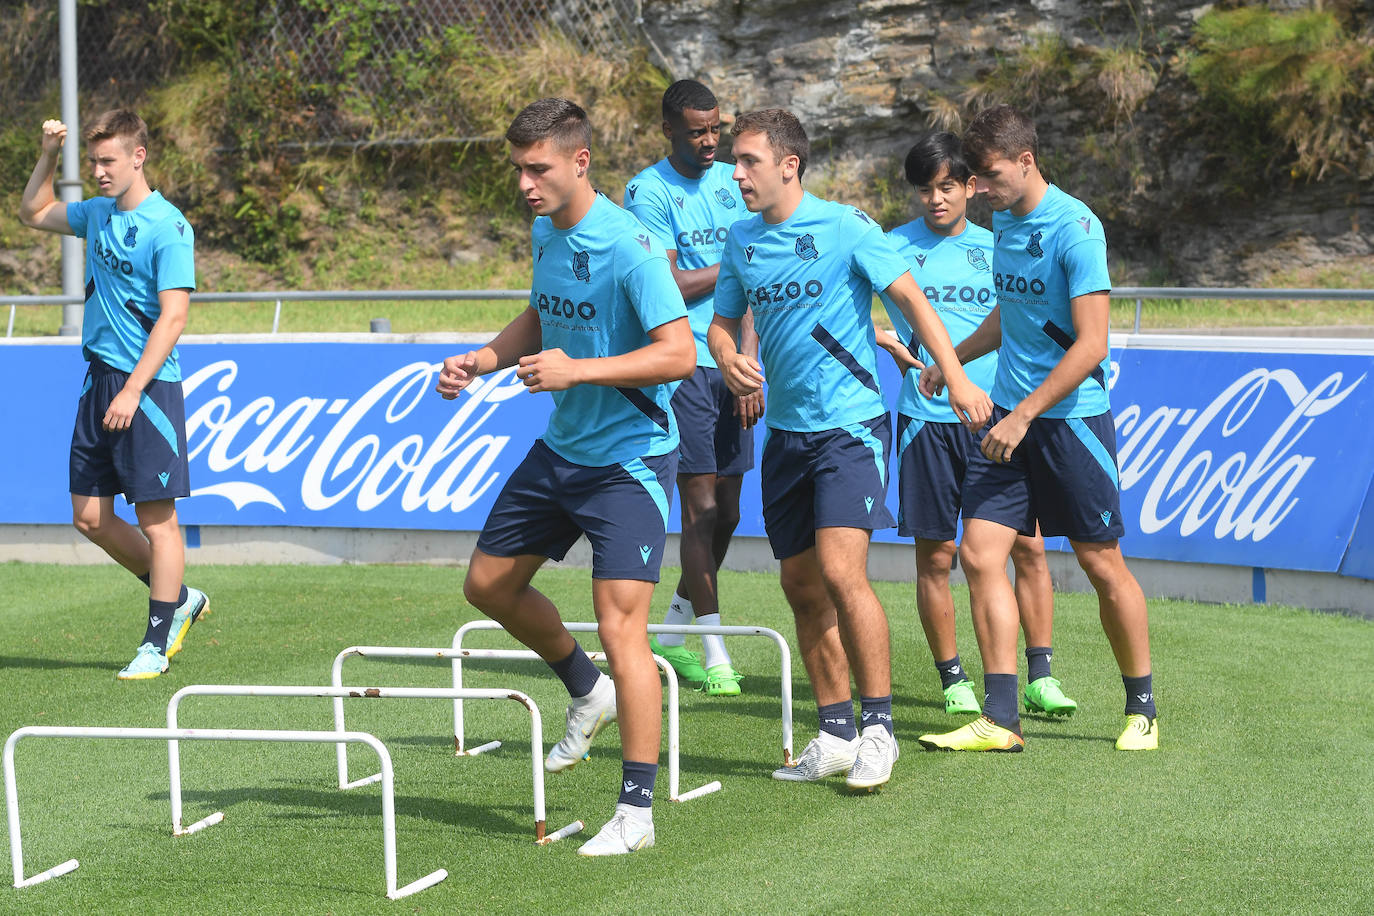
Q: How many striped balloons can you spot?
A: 0